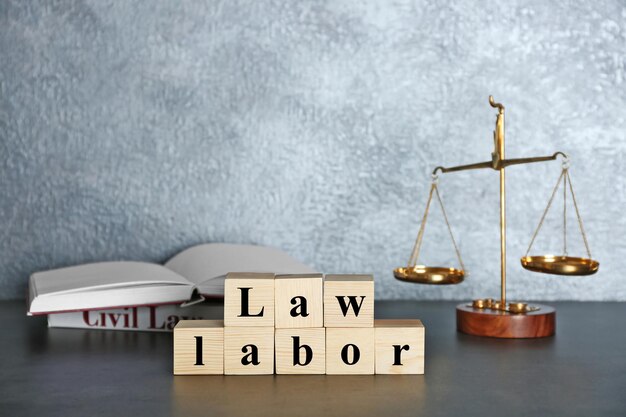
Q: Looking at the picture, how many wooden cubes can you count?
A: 8